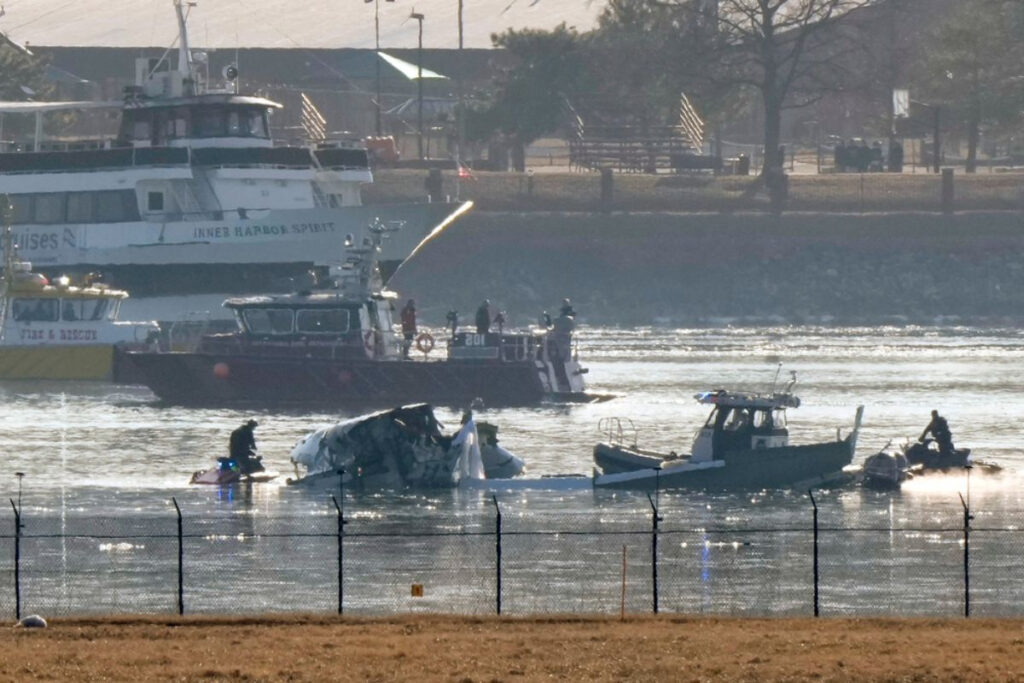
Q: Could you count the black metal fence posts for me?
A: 7